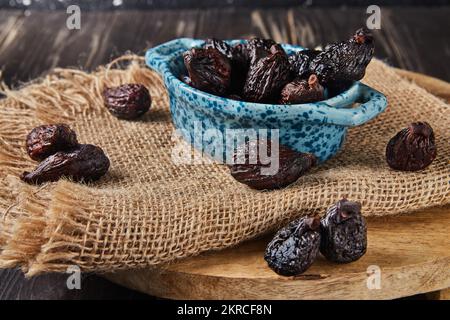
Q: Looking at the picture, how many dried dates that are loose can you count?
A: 7